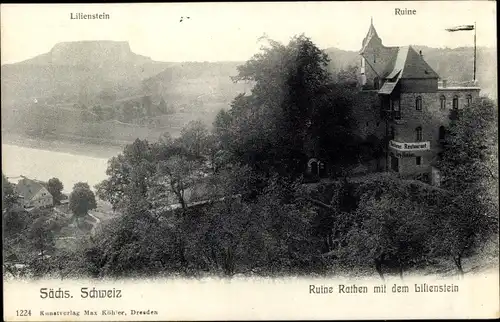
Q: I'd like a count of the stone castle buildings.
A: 1